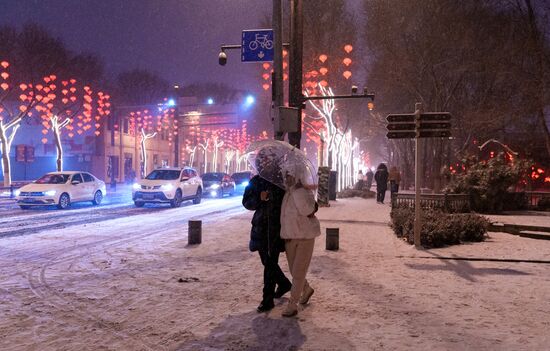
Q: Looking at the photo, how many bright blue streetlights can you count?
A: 3